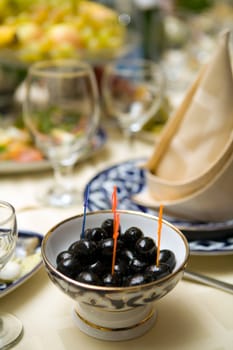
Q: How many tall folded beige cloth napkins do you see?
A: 1